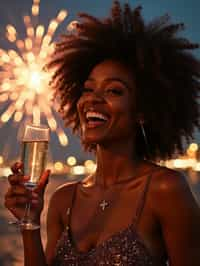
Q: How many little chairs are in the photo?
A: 0